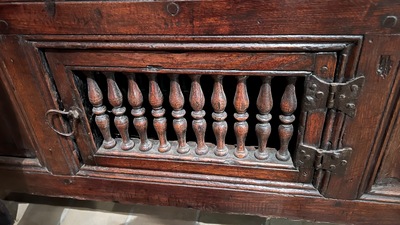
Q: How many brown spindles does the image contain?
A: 10